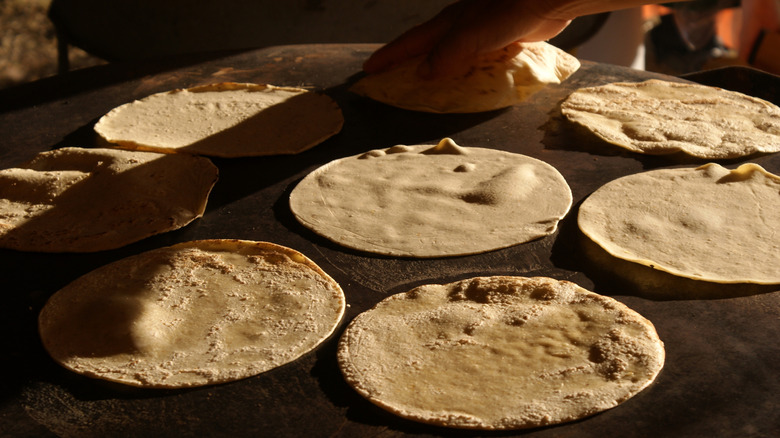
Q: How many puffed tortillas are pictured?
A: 1